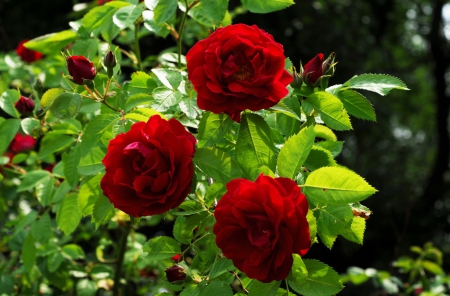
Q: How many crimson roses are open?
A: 3